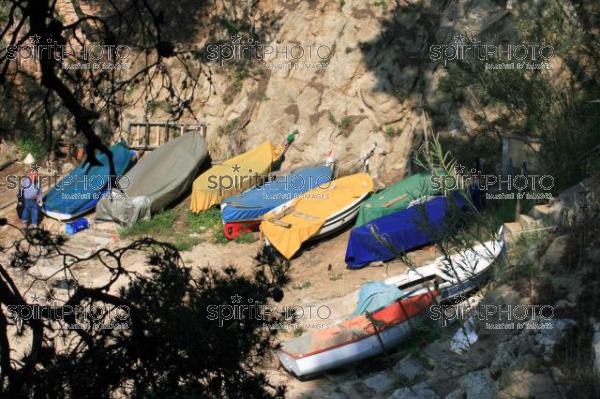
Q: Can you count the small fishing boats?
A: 9